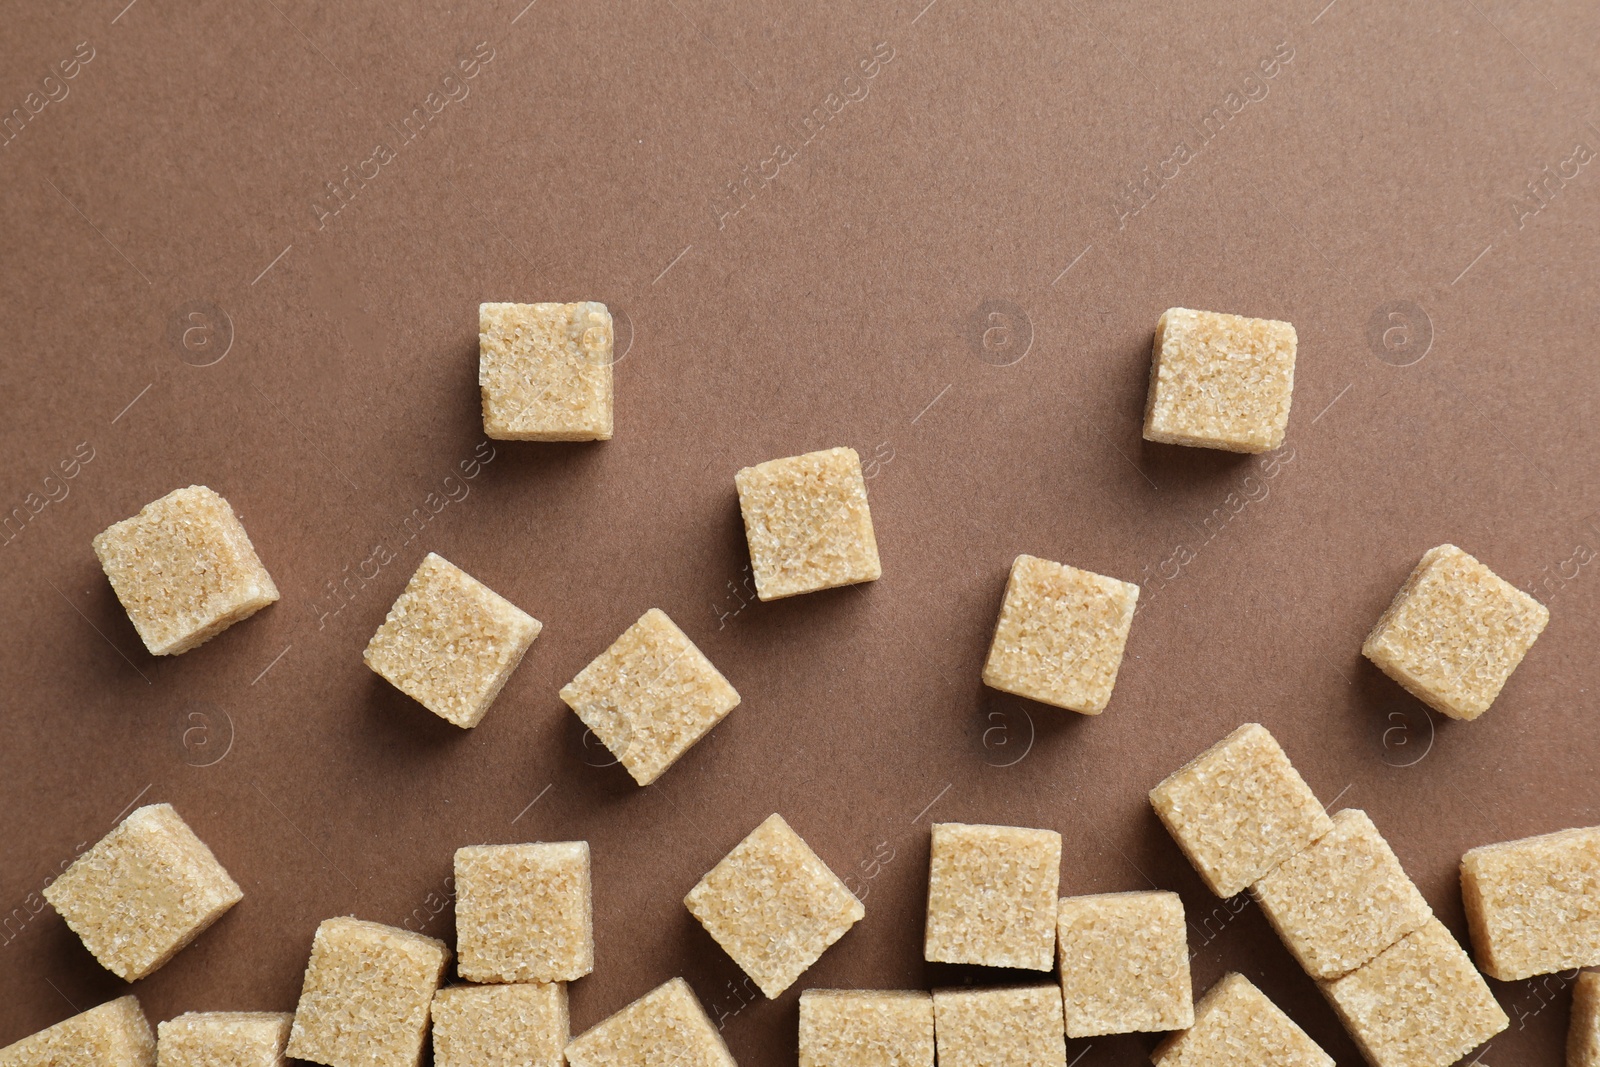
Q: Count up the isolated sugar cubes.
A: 10